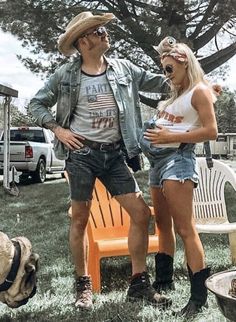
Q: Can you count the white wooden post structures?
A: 1